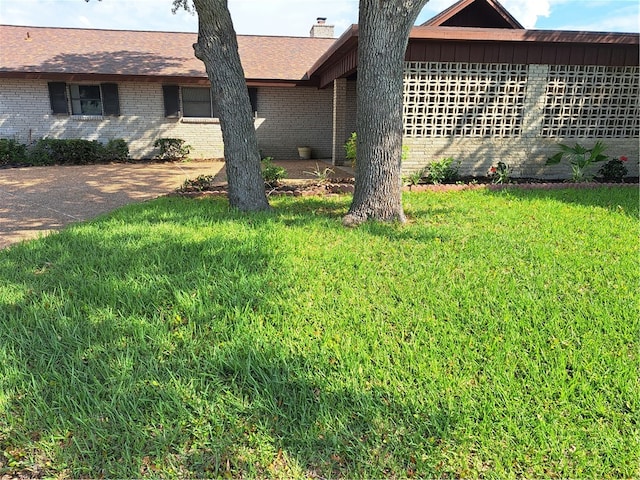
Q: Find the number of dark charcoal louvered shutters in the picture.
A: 4